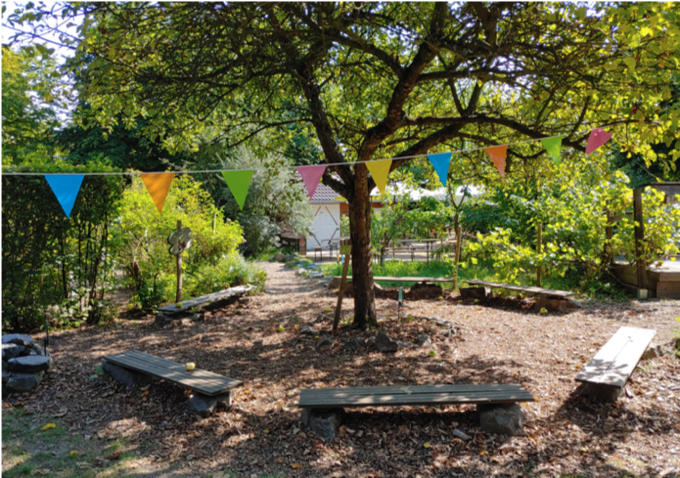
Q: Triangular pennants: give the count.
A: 9